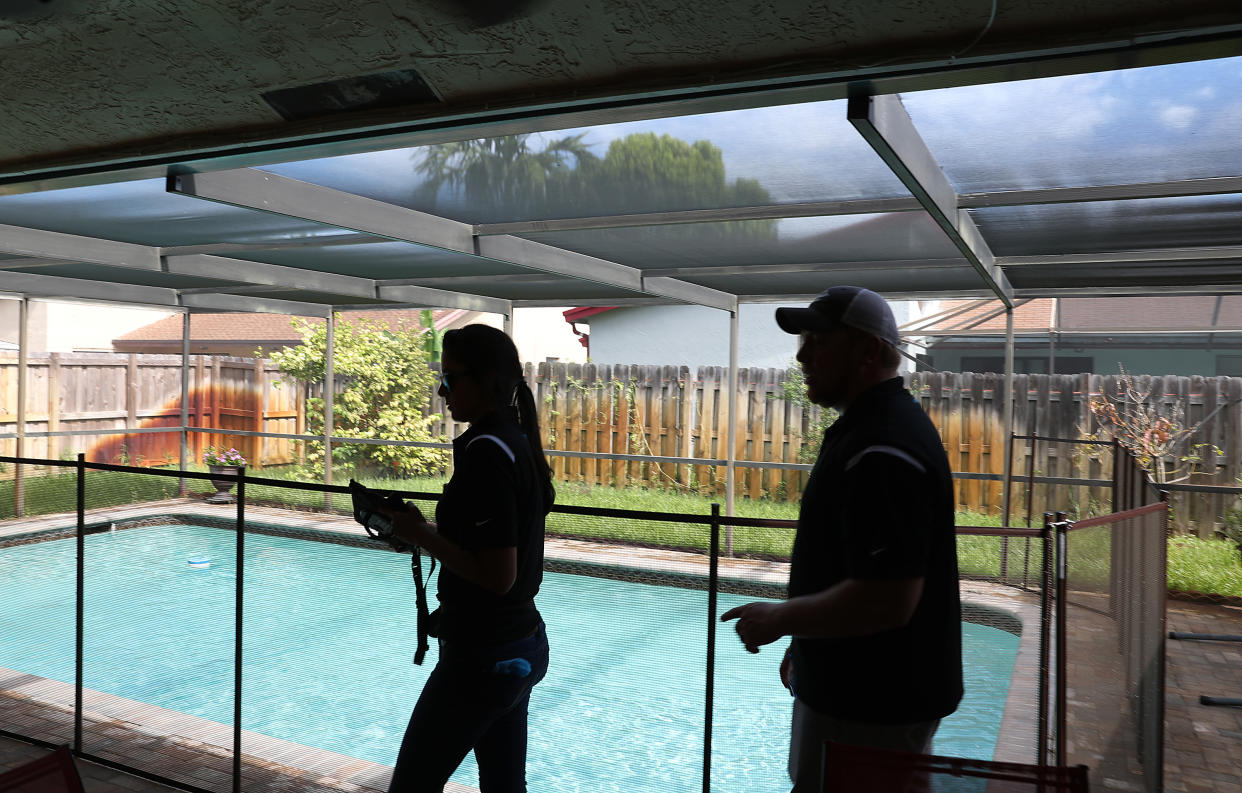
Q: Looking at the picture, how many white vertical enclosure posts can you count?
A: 6